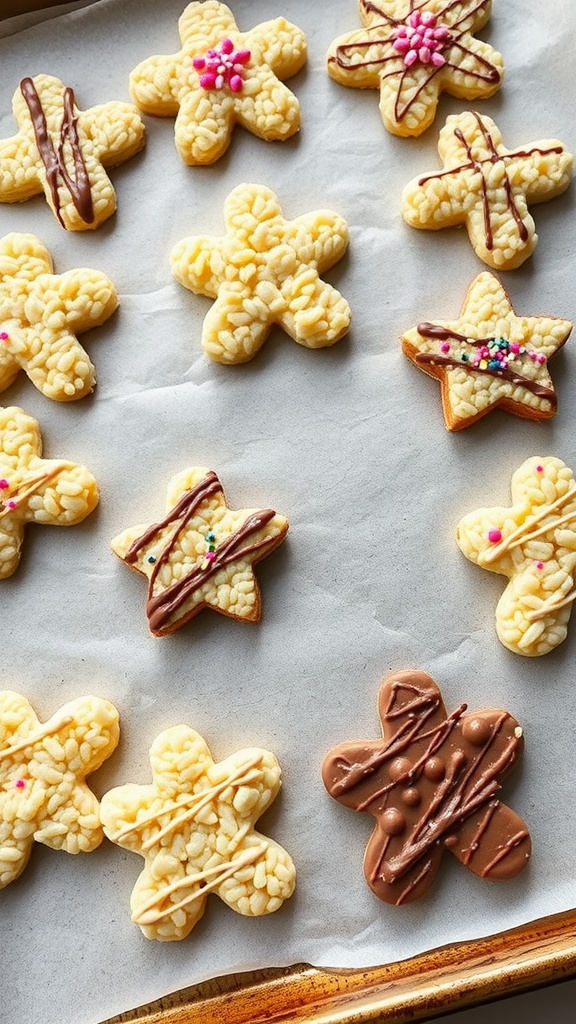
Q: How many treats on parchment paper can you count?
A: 13